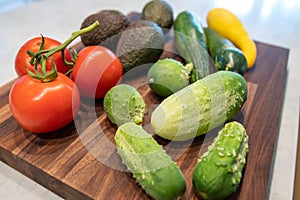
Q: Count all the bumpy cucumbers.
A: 5